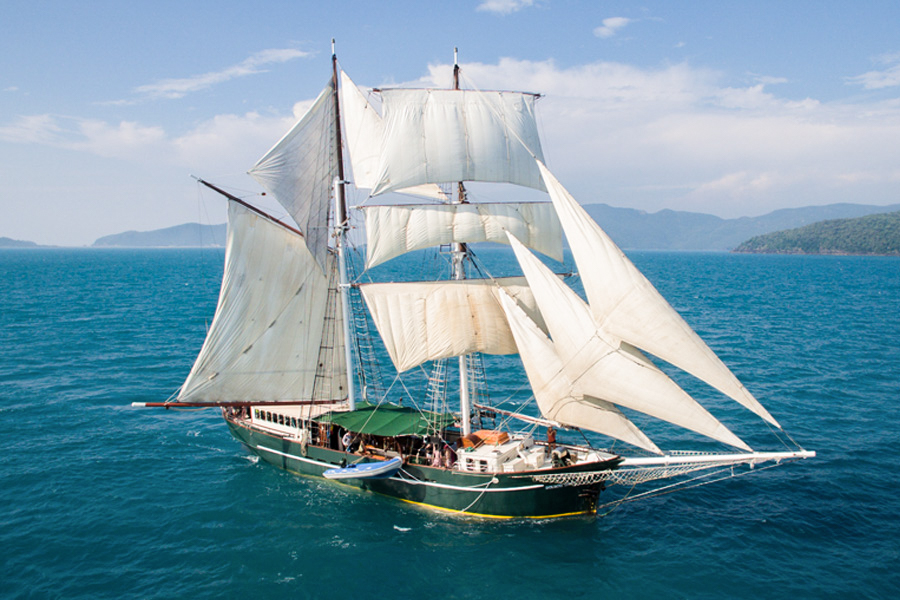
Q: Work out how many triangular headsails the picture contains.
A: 3